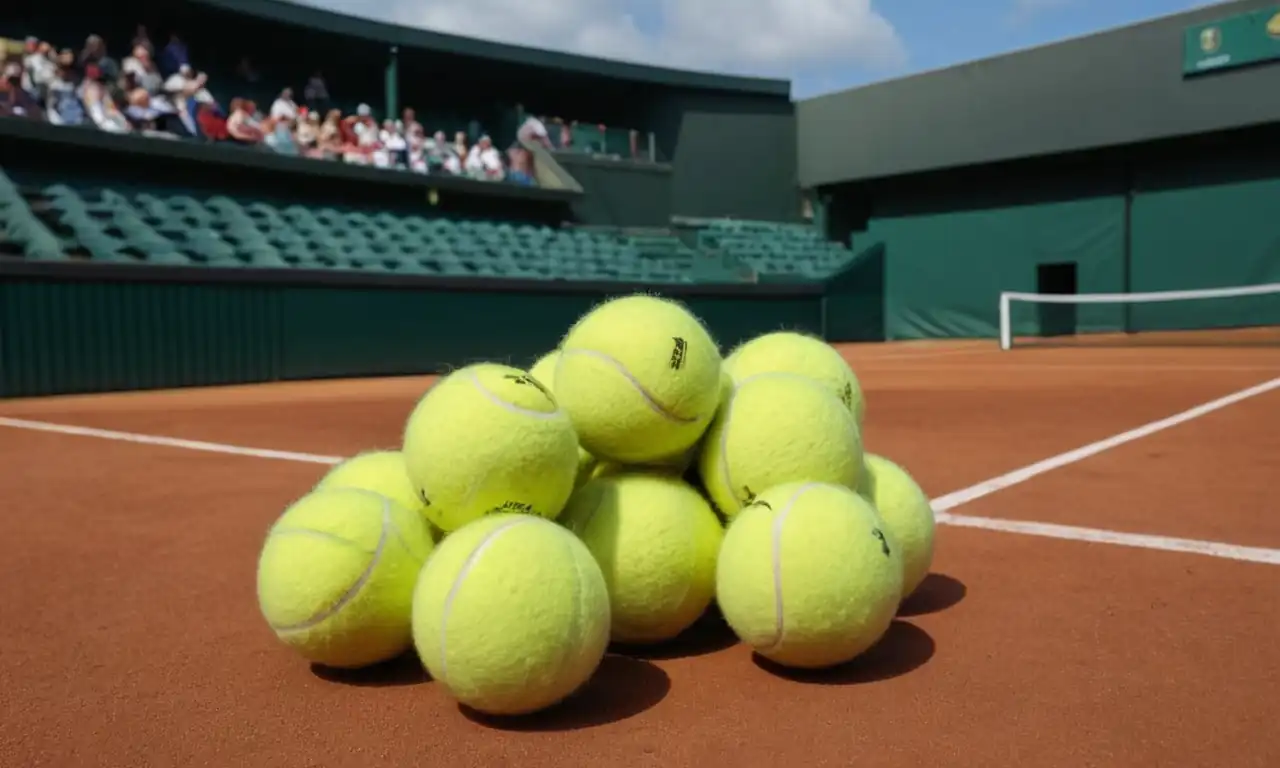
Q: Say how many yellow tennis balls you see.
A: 11